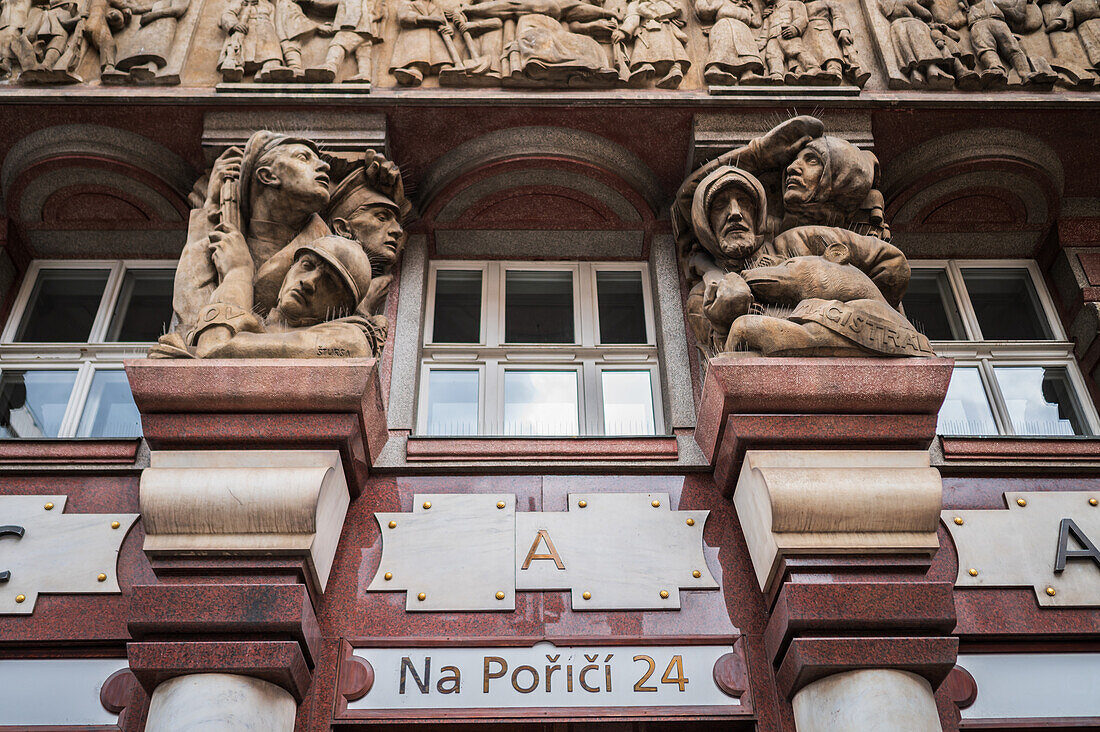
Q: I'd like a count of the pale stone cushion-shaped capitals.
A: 2